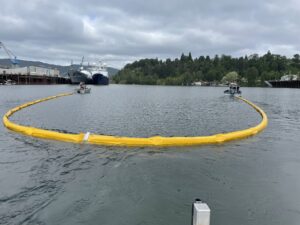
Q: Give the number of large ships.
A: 2